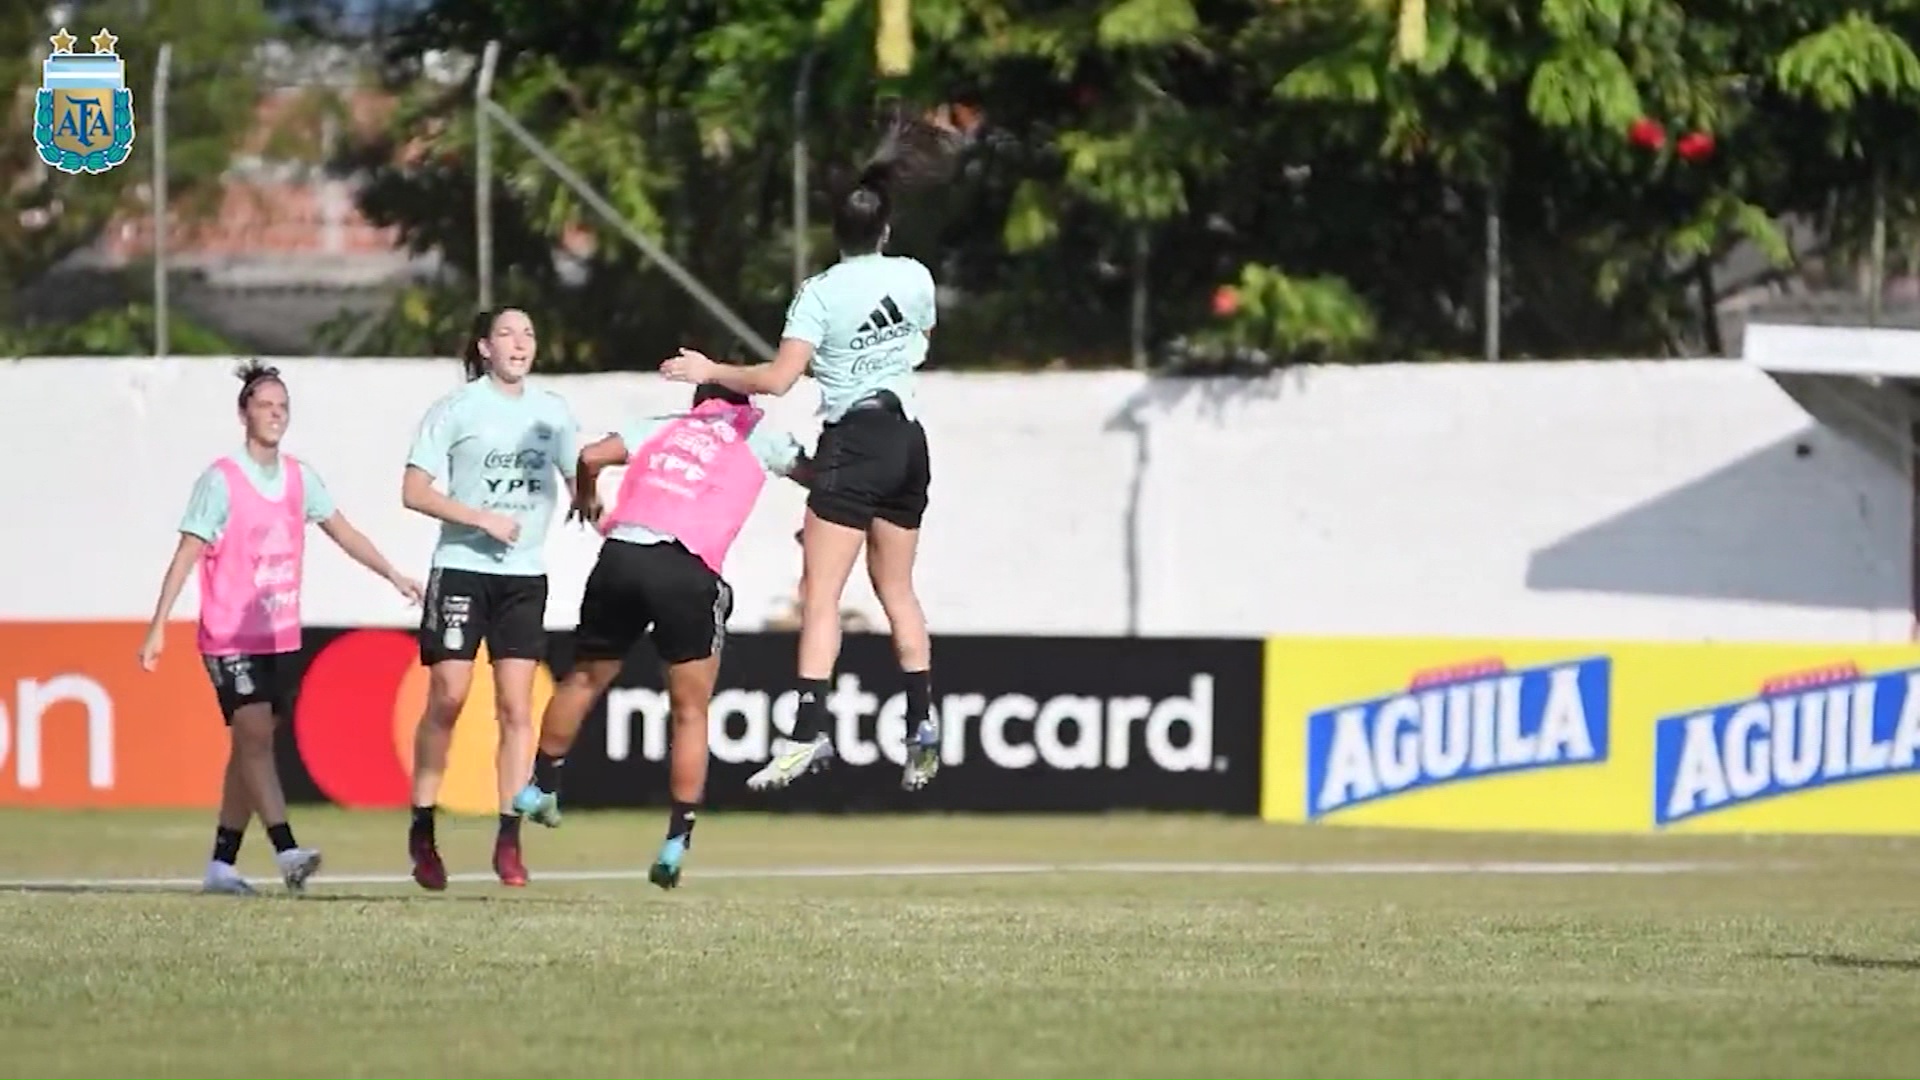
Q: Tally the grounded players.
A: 3